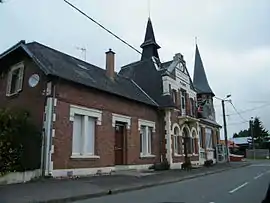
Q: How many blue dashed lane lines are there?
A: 0